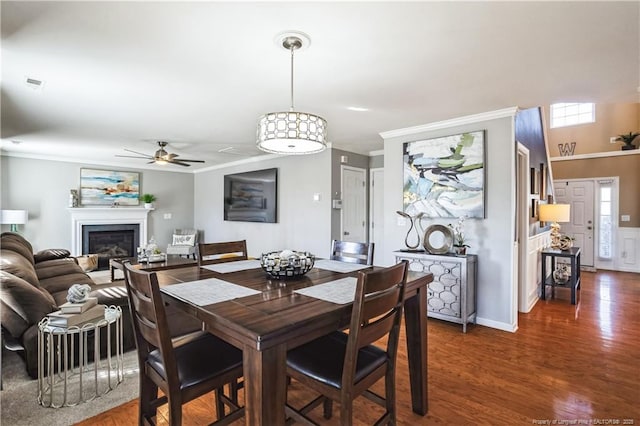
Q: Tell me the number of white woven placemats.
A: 4